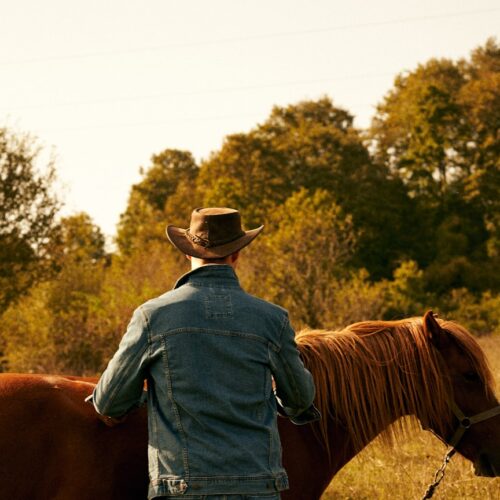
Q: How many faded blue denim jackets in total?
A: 1